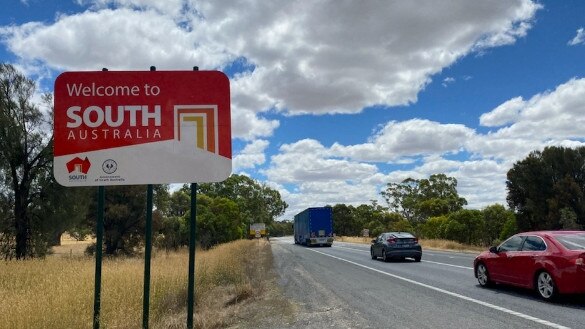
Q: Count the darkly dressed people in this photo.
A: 0